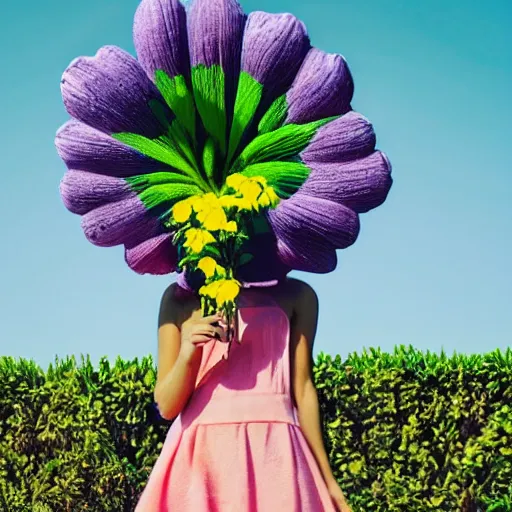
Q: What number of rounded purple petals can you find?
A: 13